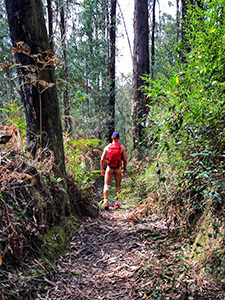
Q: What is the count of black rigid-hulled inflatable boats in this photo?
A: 0